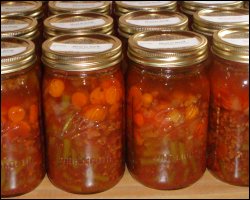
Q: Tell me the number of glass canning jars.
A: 12